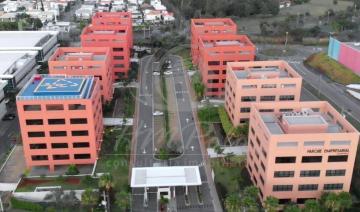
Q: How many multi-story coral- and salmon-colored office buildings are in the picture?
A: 8